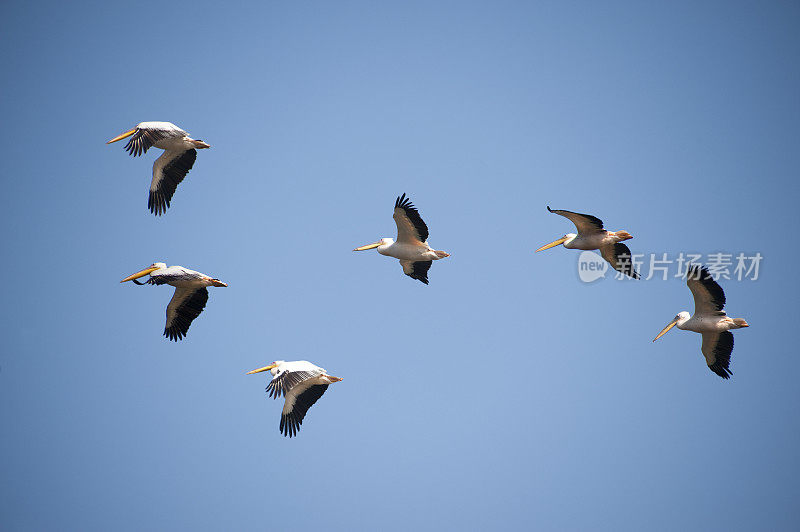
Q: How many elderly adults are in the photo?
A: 0